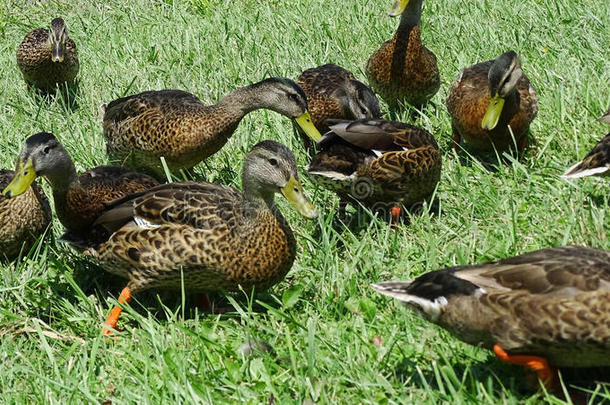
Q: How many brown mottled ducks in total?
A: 11